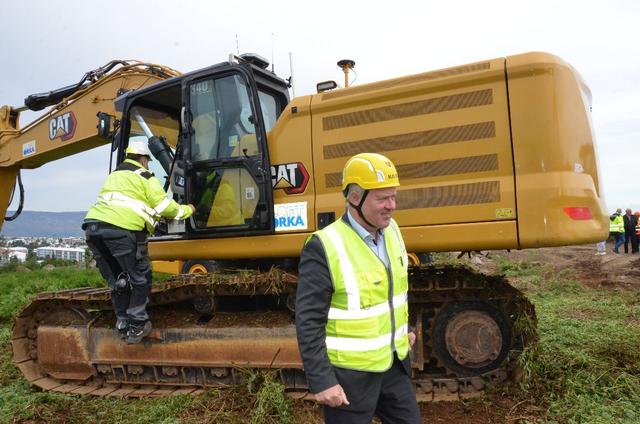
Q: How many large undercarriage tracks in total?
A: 1